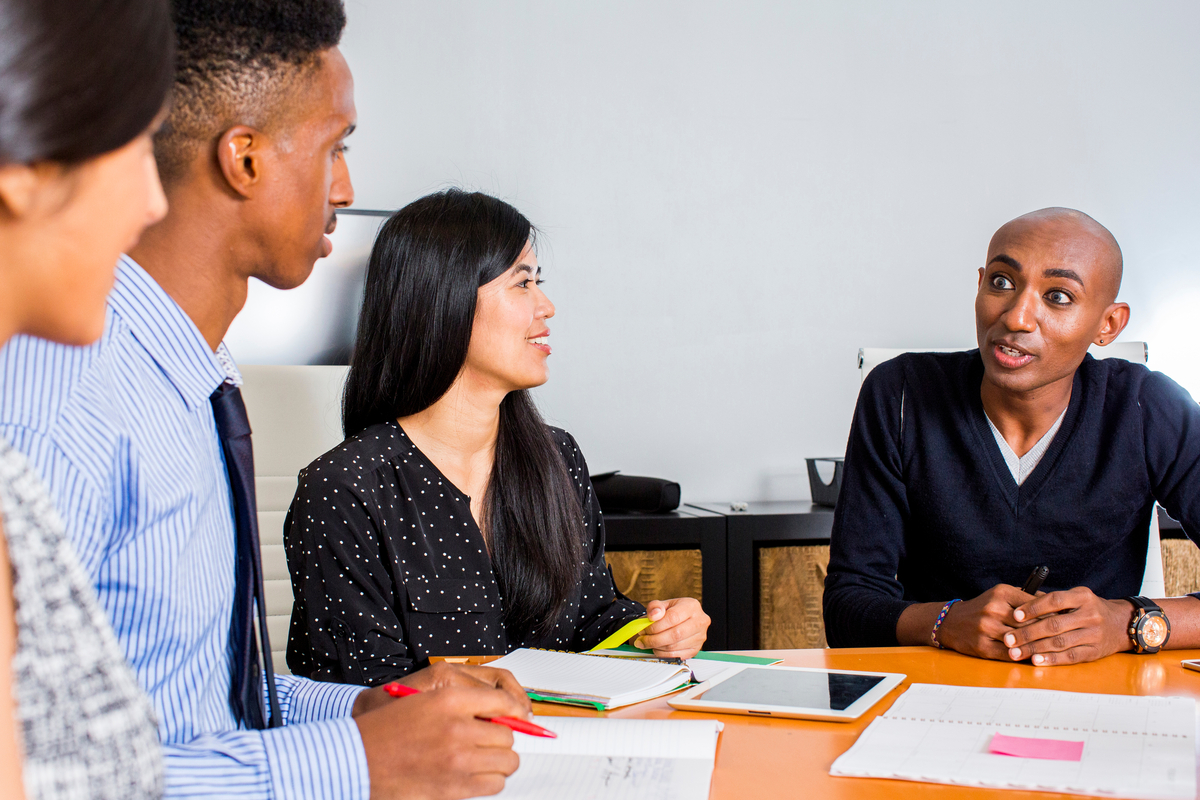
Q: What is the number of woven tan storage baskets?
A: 3